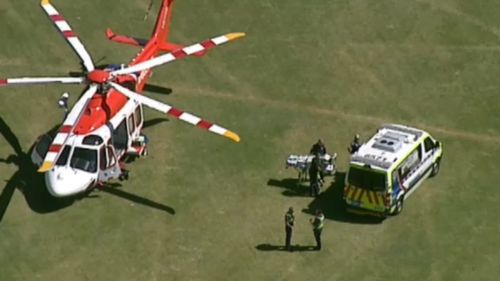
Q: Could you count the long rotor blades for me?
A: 5